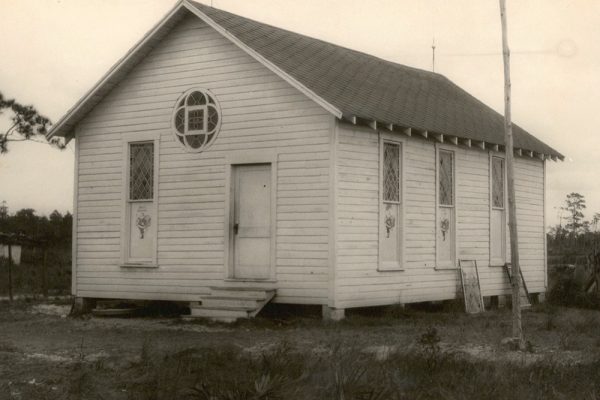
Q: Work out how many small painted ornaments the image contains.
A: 3